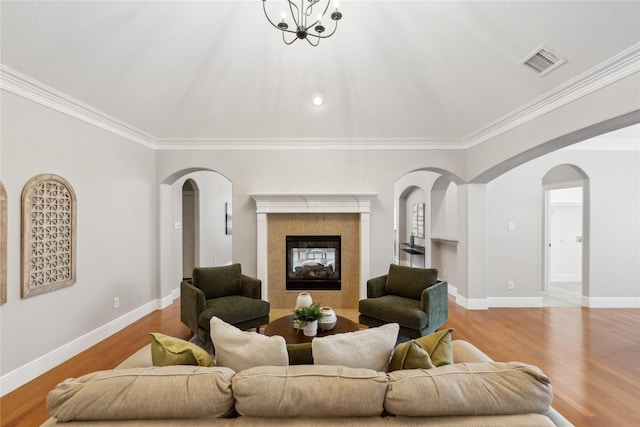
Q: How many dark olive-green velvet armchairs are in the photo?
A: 2